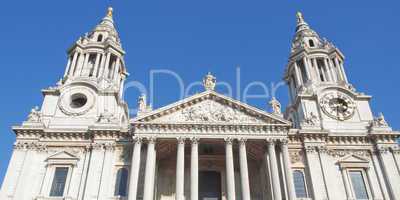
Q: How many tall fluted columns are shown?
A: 8